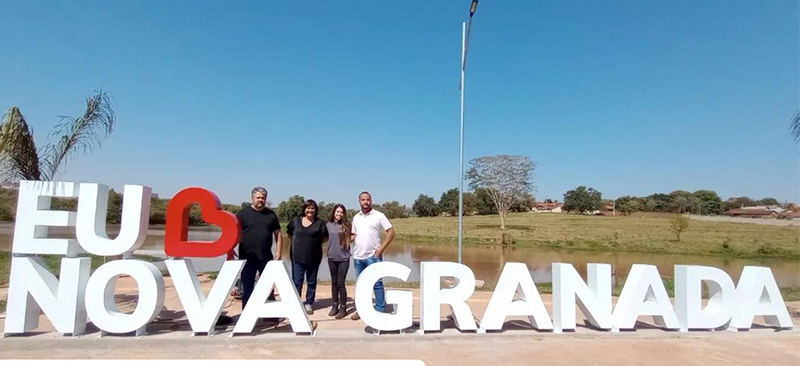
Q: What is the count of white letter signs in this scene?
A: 13